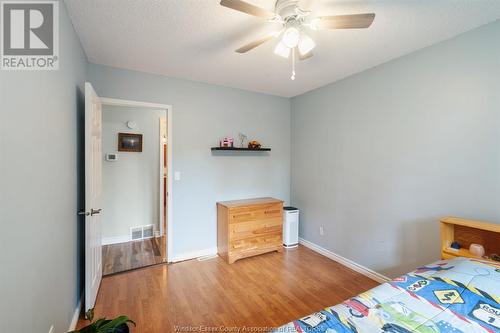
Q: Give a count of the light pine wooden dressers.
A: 1